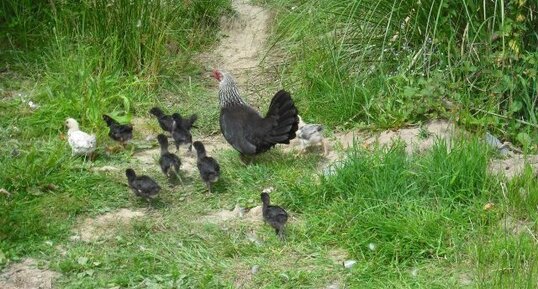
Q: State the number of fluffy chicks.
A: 9